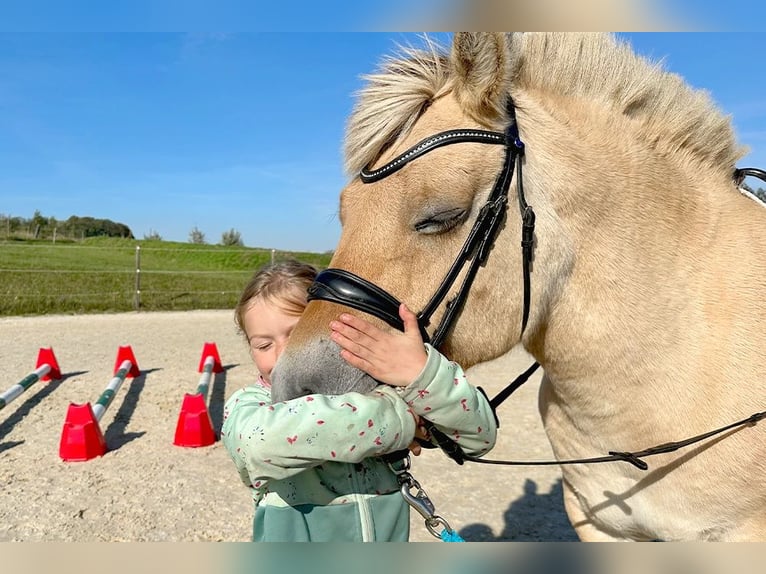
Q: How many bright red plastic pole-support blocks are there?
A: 5